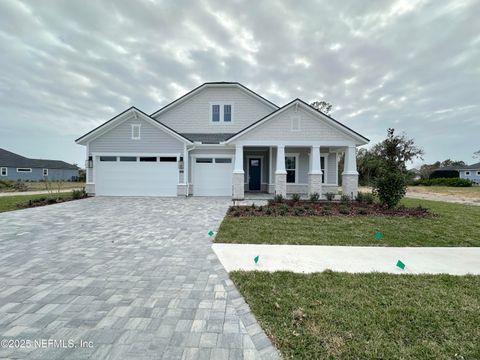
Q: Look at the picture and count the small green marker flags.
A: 4